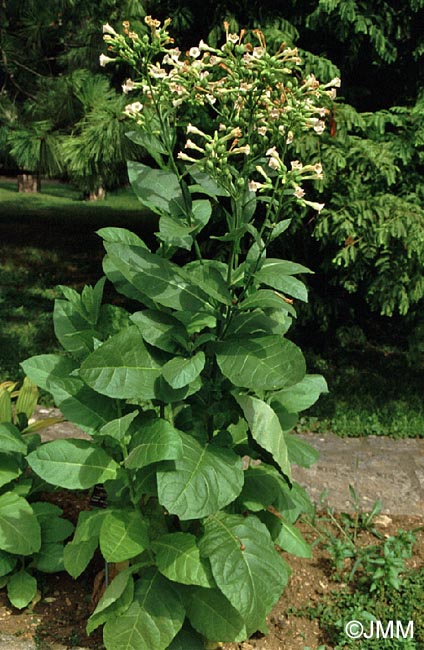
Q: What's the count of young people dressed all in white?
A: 0